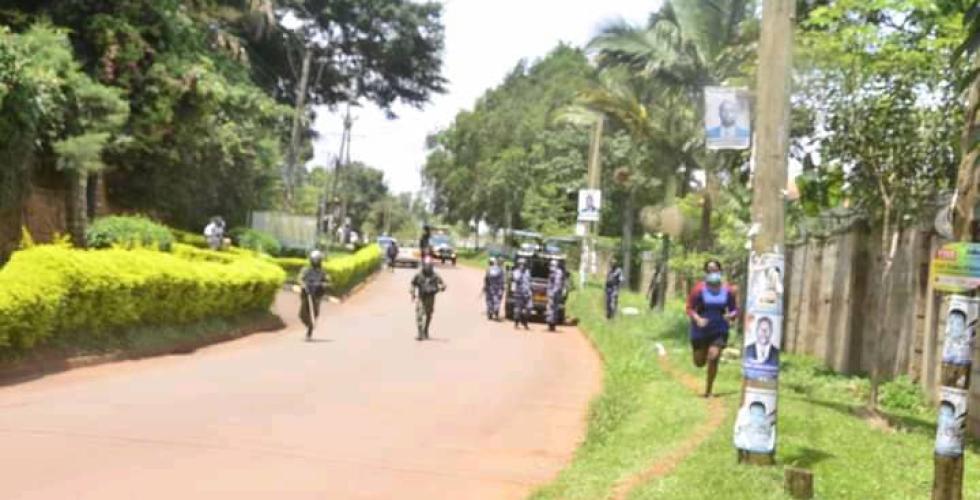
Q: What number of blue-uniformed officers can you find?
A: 4